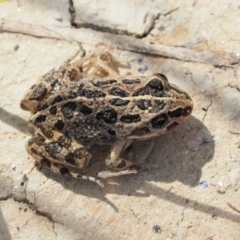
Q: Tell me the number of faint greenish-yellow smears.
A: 1